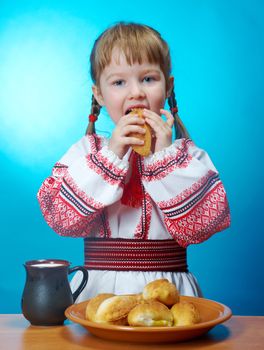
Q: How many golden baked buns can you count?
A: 6